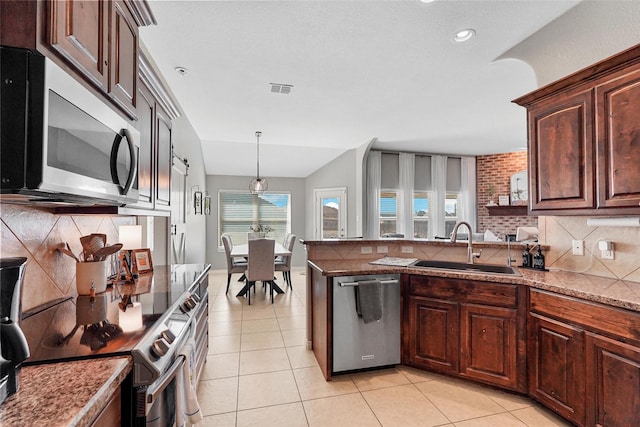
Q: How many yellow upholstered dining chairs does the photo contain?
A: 0